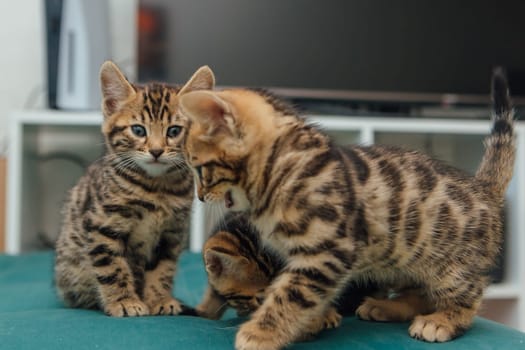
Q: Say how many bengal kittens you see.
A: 3